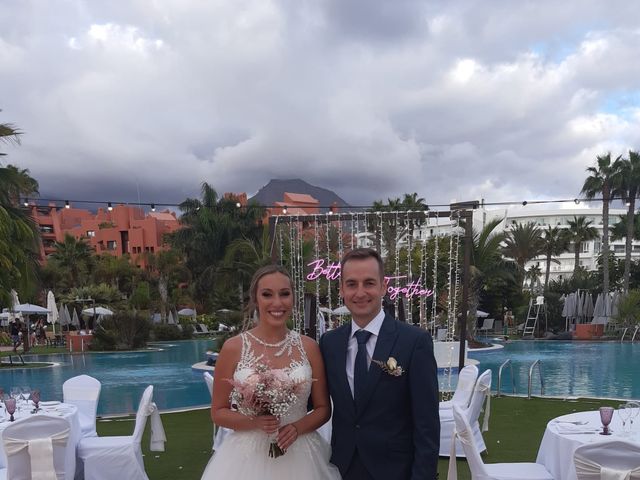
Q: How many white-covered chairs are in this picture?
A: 8